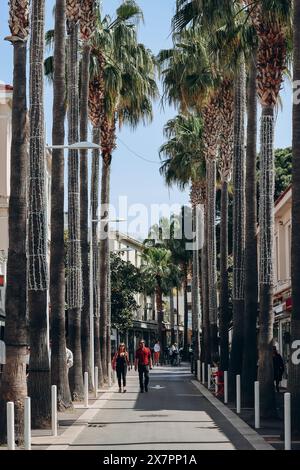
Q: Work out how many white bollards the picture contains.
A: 13